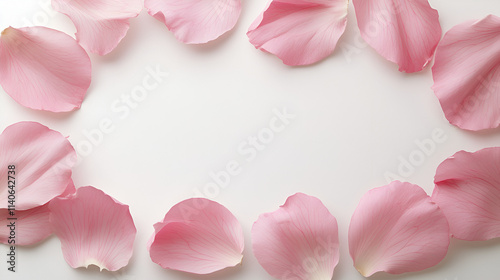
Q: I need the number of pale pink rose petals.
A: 13